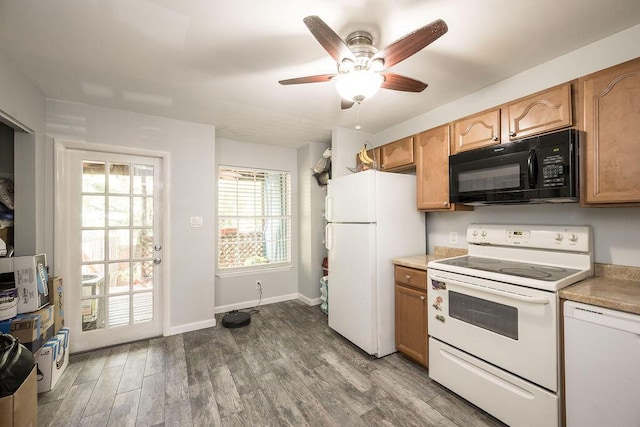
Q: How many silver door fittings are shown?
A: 2